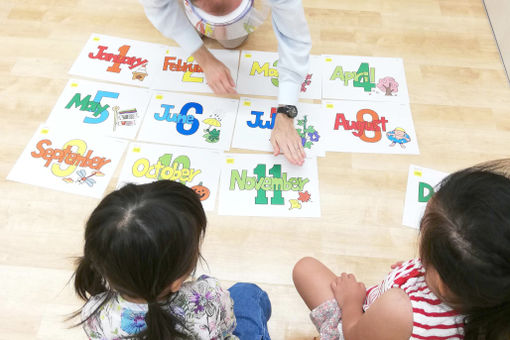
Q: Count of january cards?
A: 1